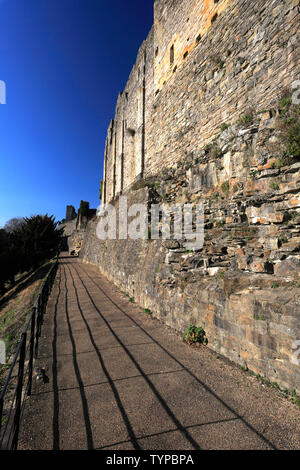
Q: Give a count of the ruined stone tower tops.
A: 2